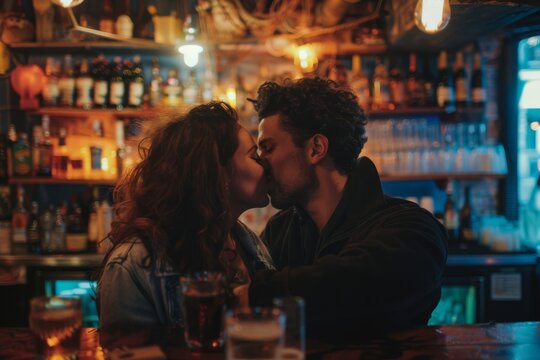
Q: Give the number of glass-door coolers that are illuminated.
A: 2